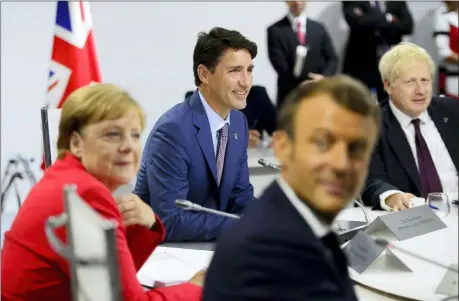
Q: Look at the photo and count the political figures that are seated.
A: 4